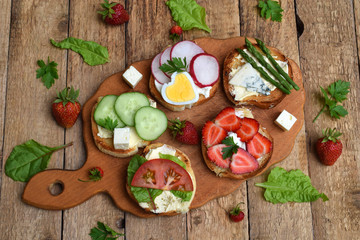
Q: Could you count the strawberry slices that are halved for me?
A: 6